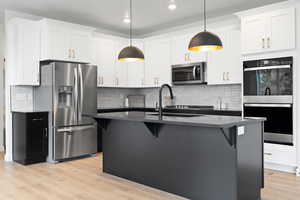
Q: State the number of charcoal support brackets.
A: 3